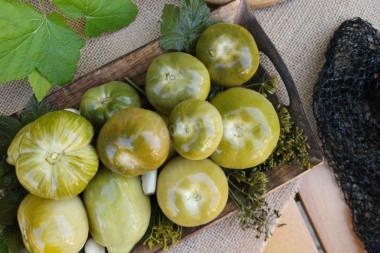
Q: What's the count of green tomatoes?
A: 10